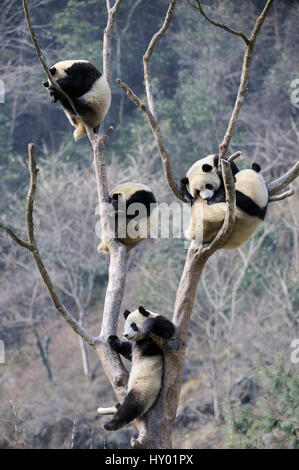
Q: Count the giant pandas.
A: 5